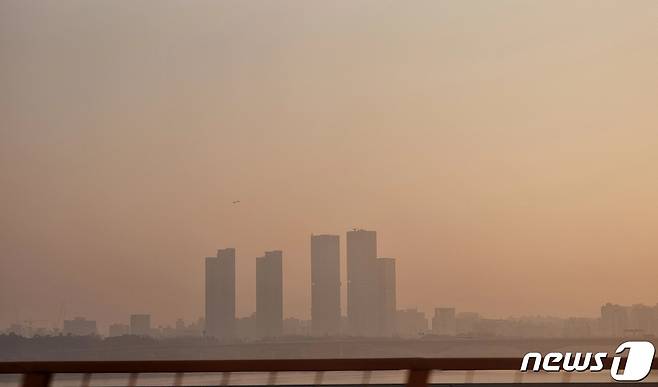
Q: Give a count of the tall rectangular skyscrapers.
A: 5